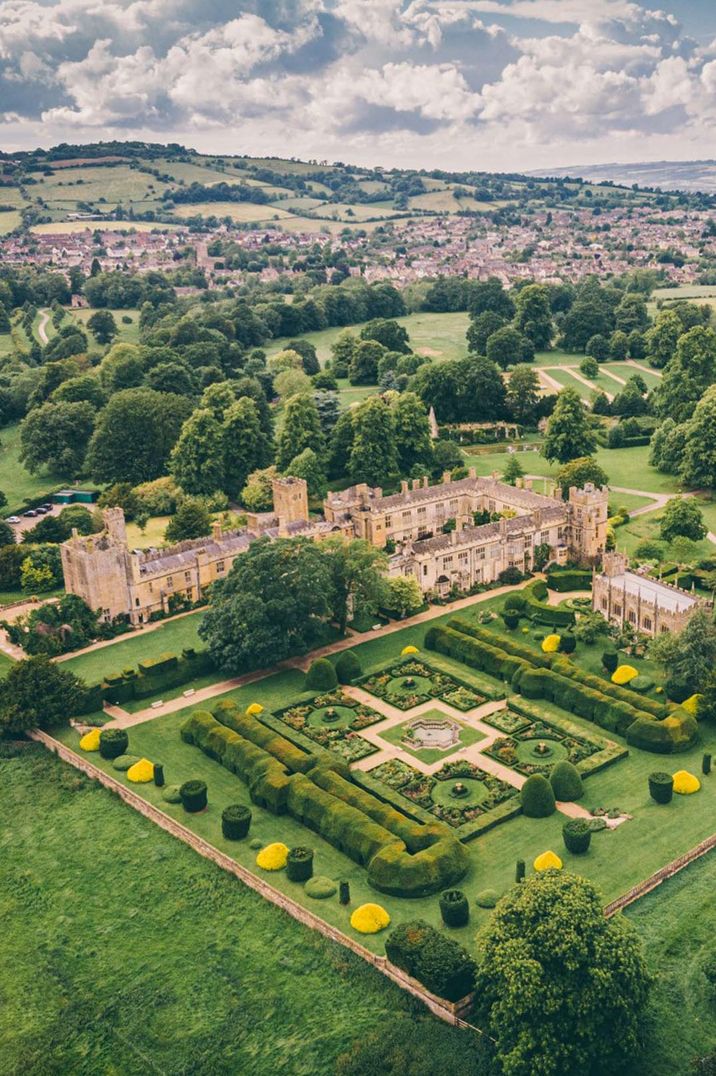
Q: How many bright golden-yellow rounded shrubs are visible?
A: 11